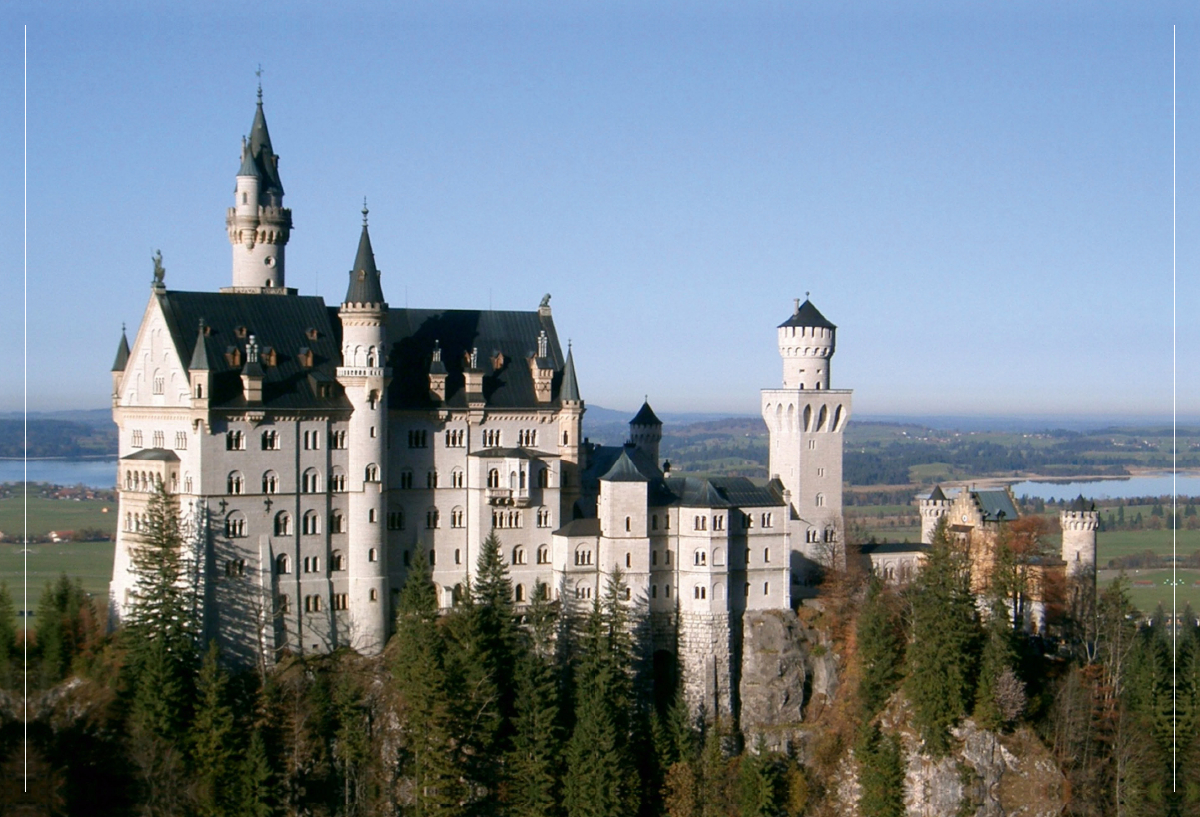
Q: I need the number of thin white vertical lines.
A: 2